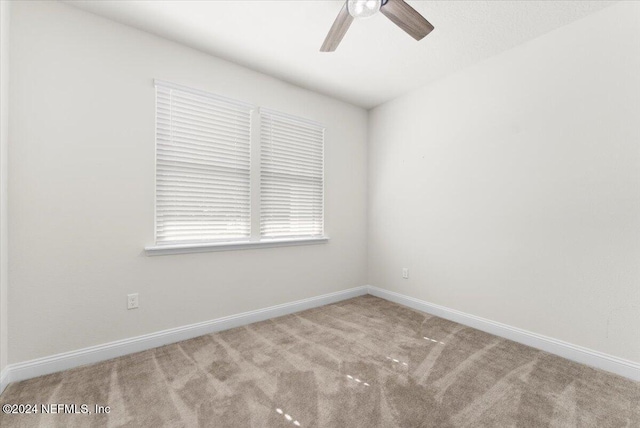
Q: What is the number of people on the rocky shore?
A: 0